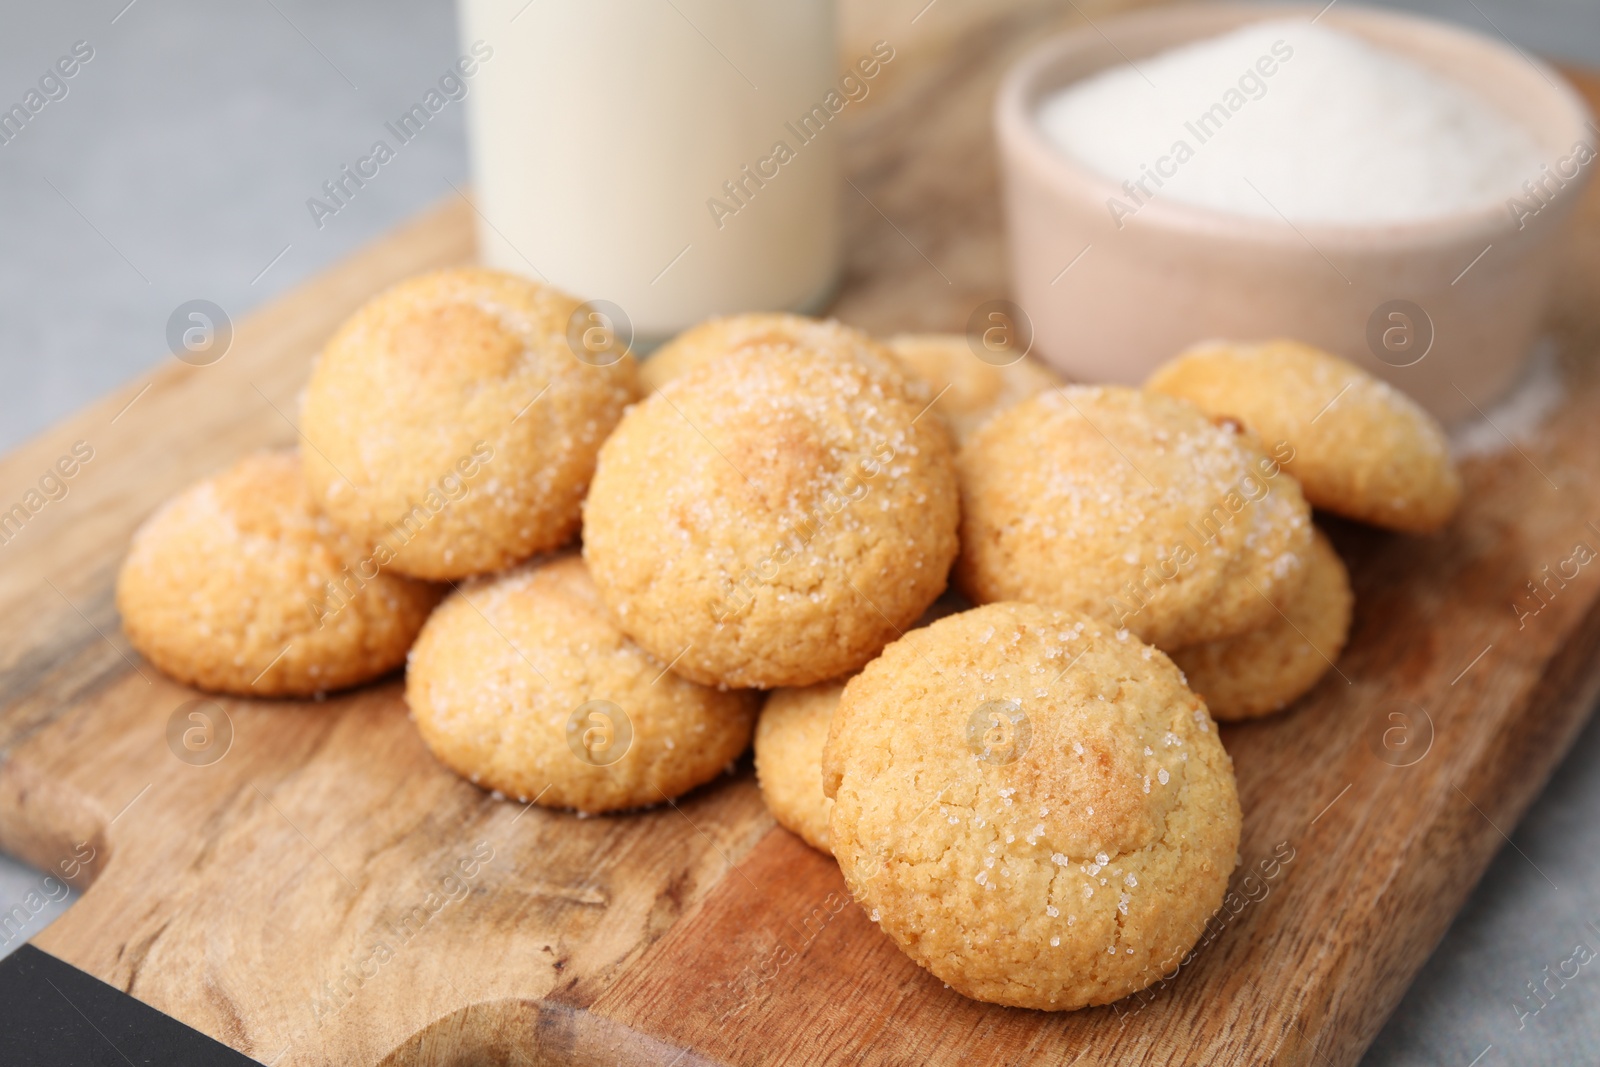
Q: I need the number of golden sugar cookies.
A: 11